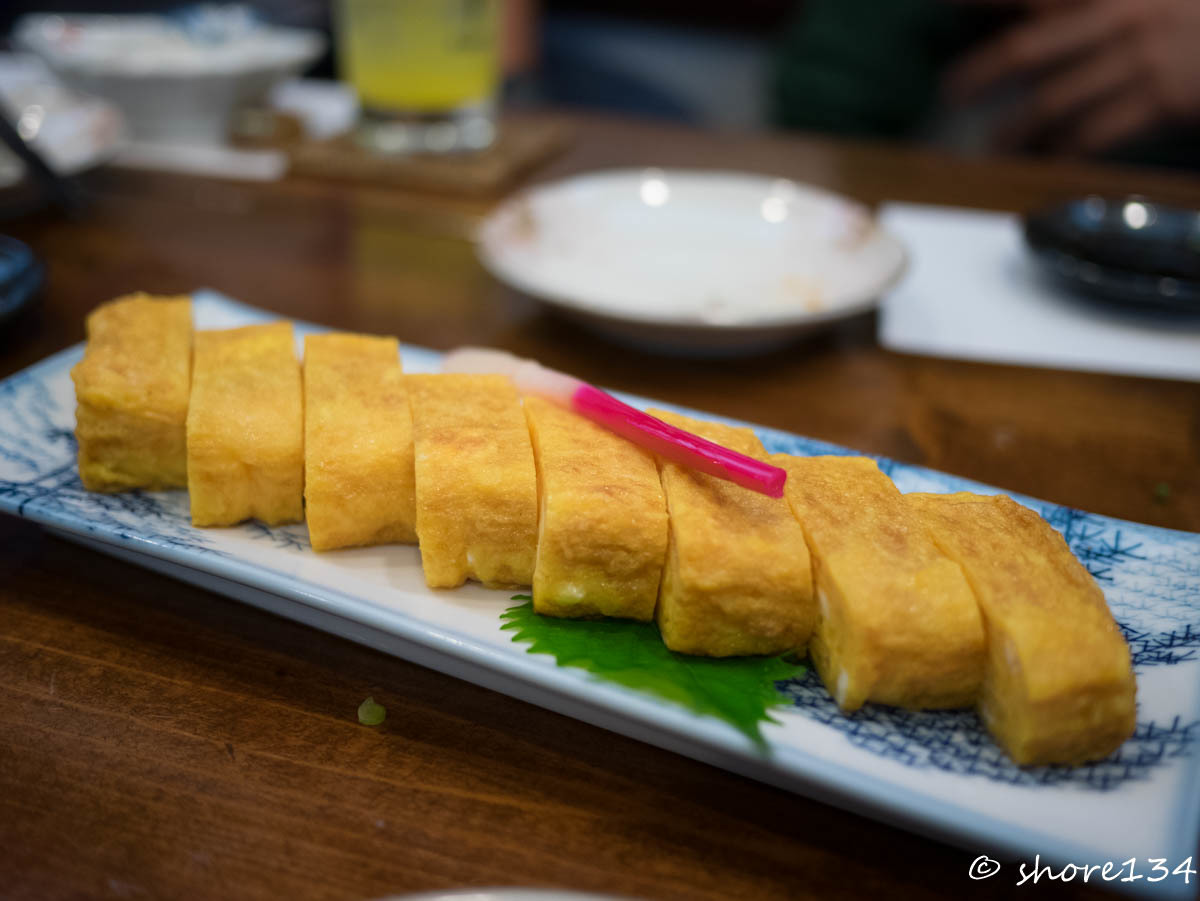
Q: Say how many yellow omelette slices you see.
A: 8